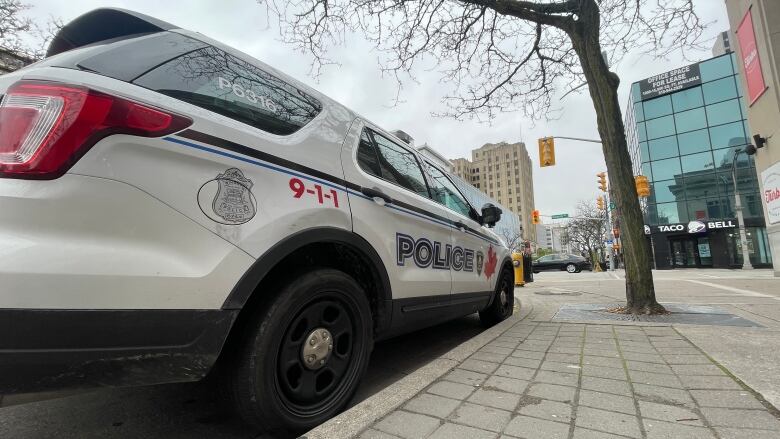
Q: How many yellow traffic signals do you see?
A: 5